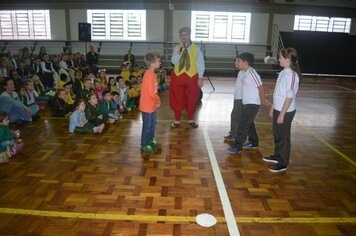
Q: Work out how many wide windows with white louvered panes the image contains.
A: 4